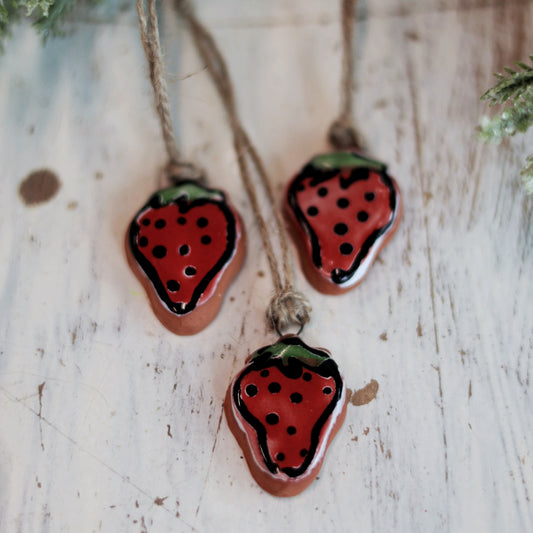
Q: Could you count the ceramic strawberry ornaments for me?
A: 3